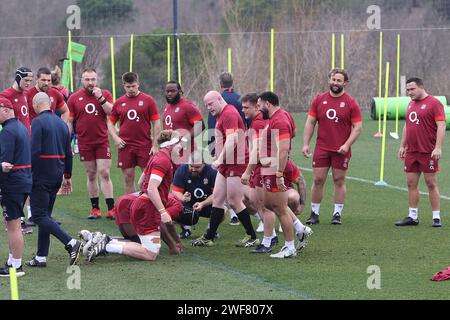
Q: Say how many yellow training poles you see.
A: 13